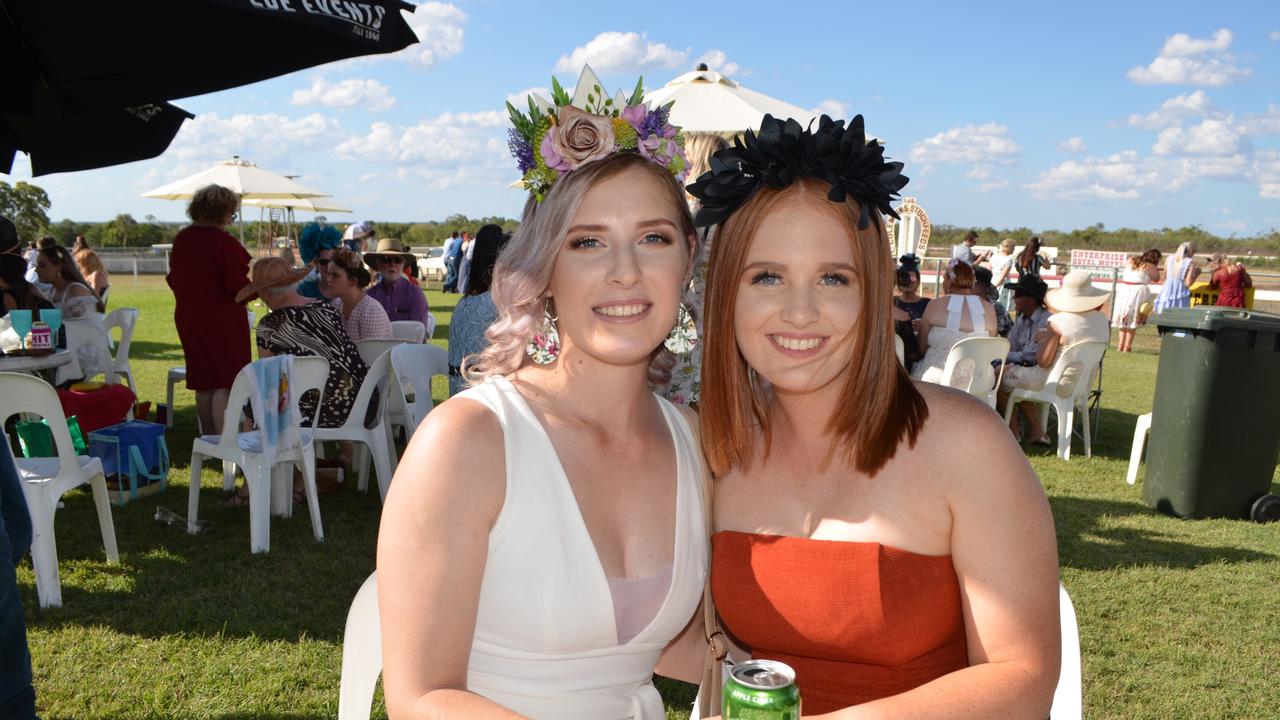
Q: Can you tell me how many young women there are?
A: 2